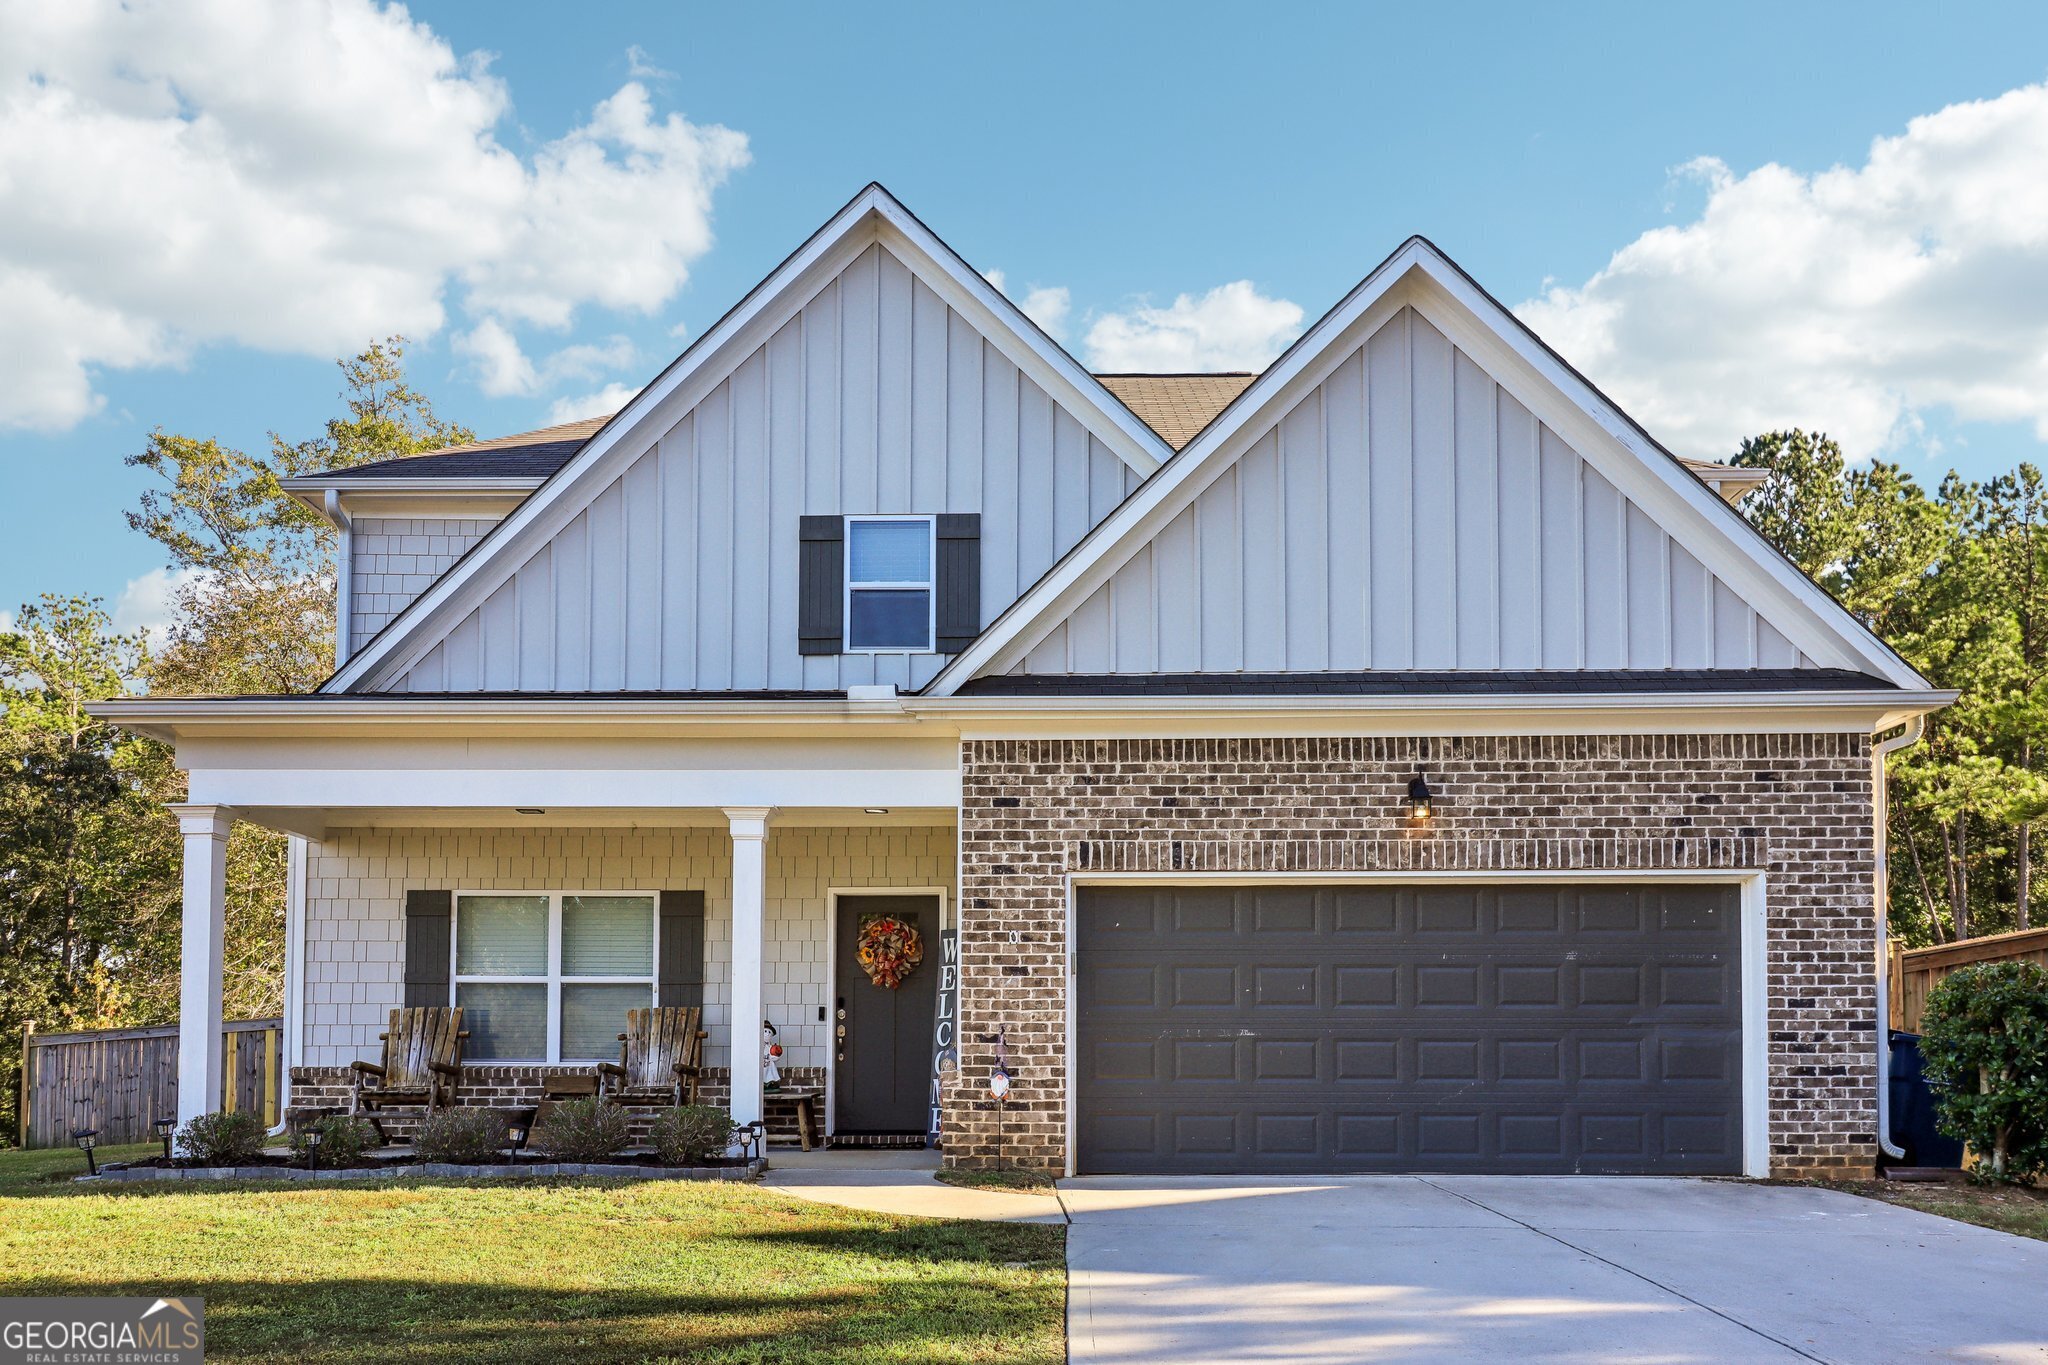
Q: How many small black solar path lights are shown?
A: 6